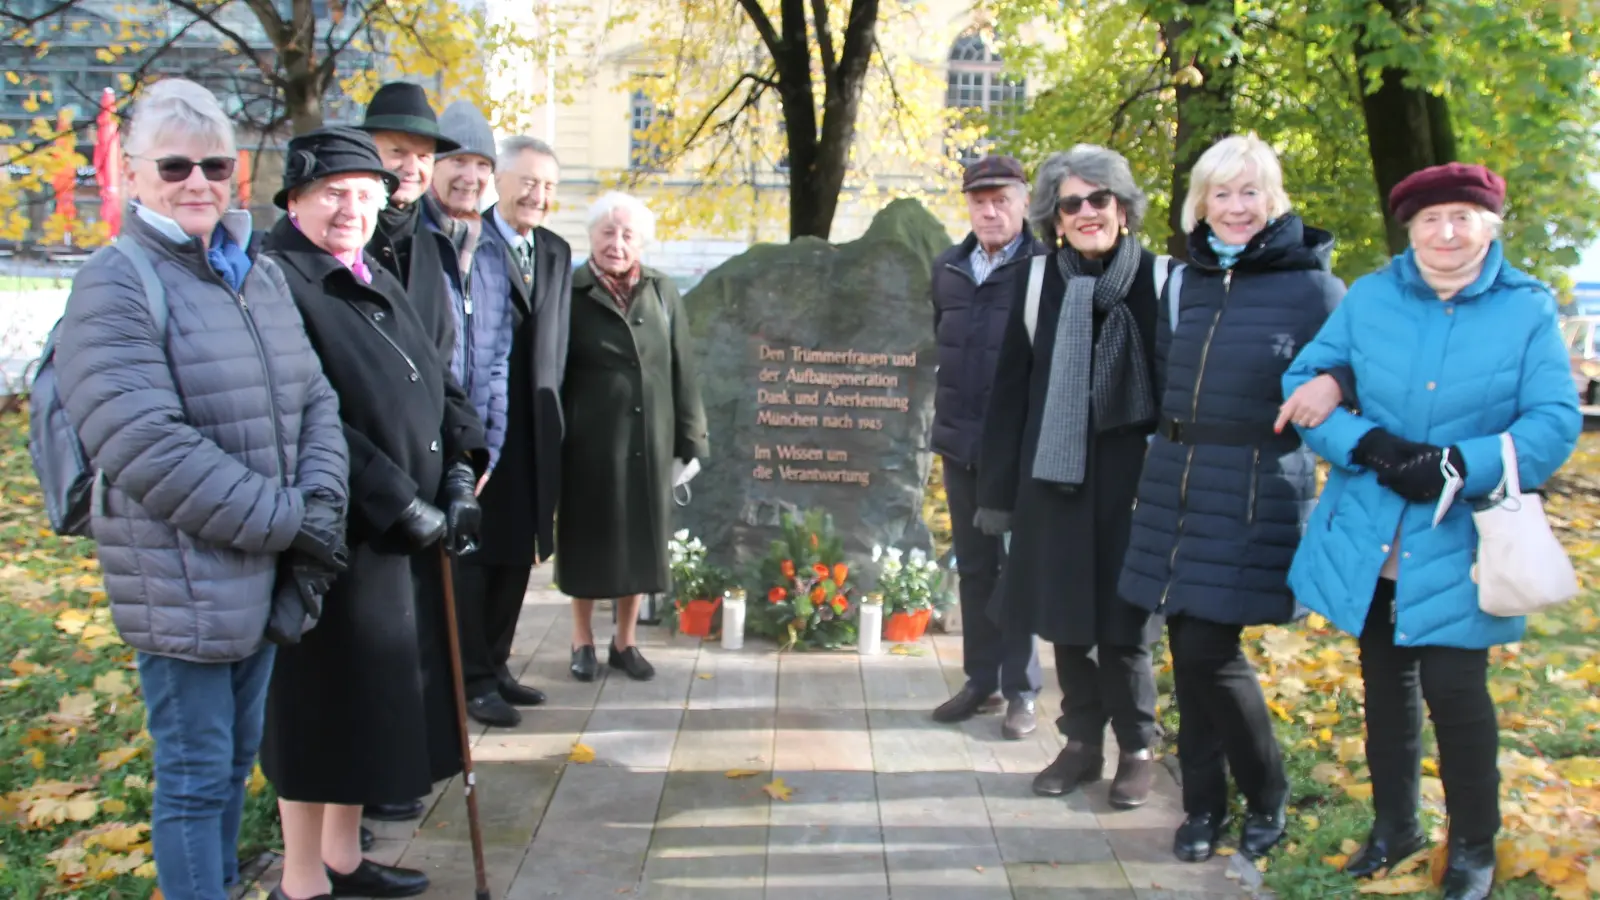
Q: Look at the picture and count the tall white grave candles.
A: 2